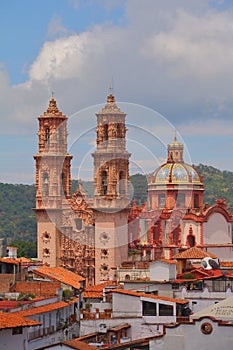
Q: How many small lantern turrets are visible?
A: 1